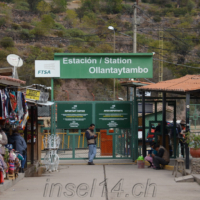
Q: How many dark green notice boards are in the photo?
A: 2